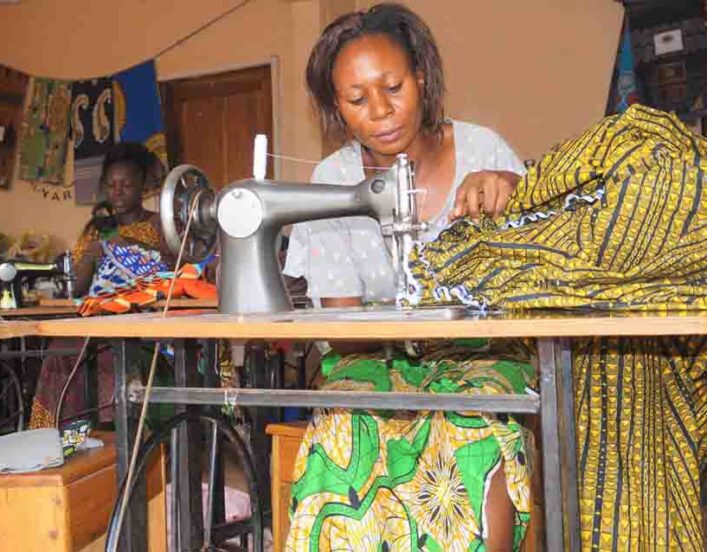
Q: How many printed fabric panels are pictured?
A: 4